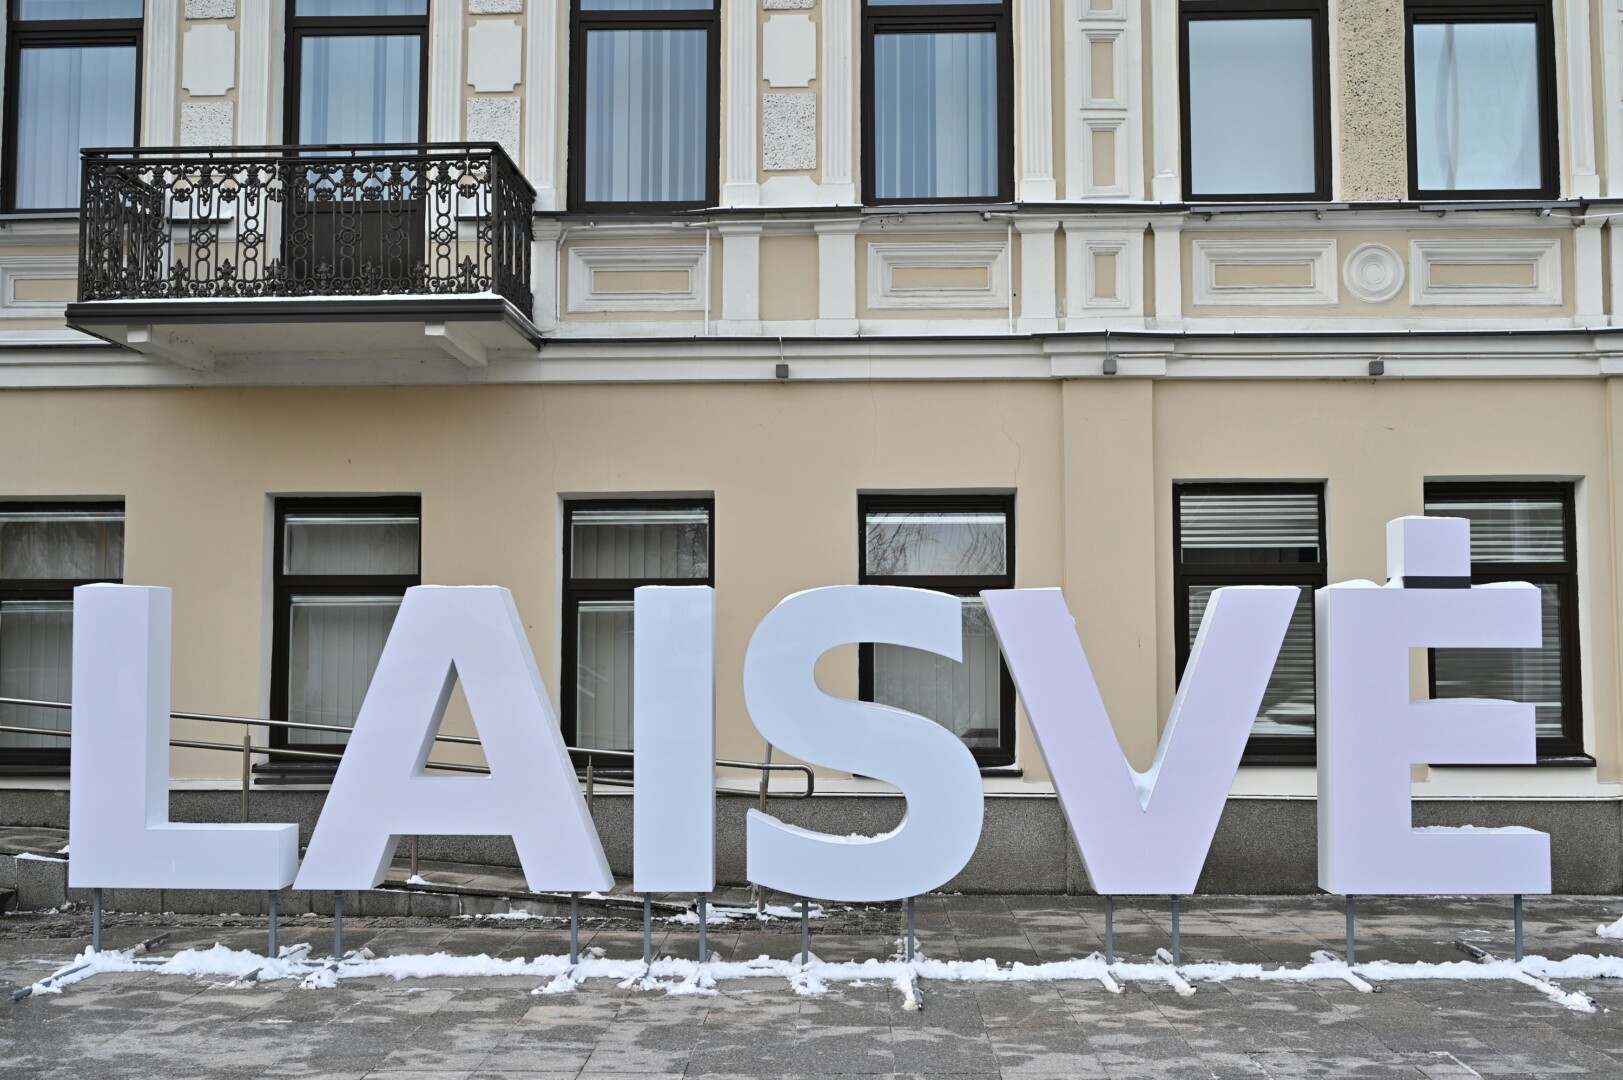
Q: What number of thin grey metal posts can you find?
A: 12